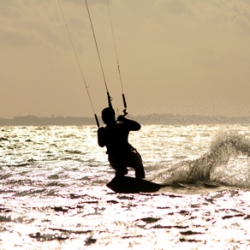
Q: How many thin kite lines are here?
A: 3